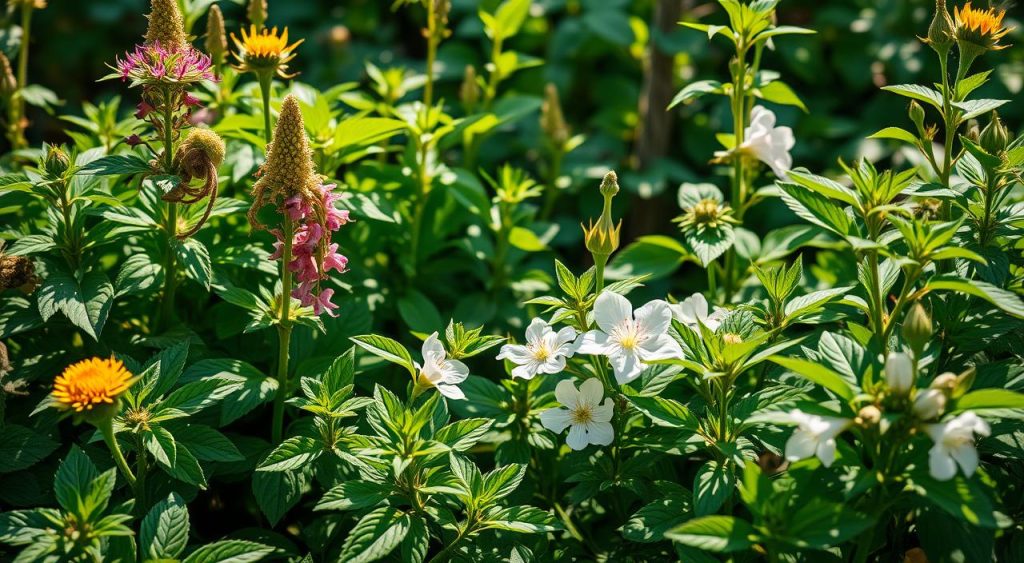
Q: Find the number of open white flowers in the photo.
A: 8